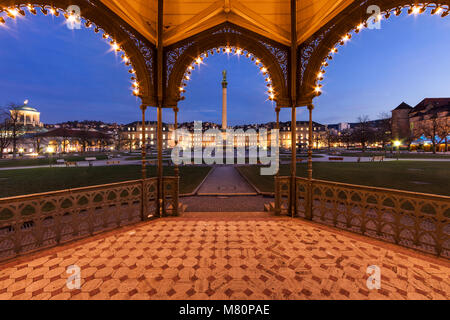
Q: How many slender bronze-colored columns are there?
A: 6